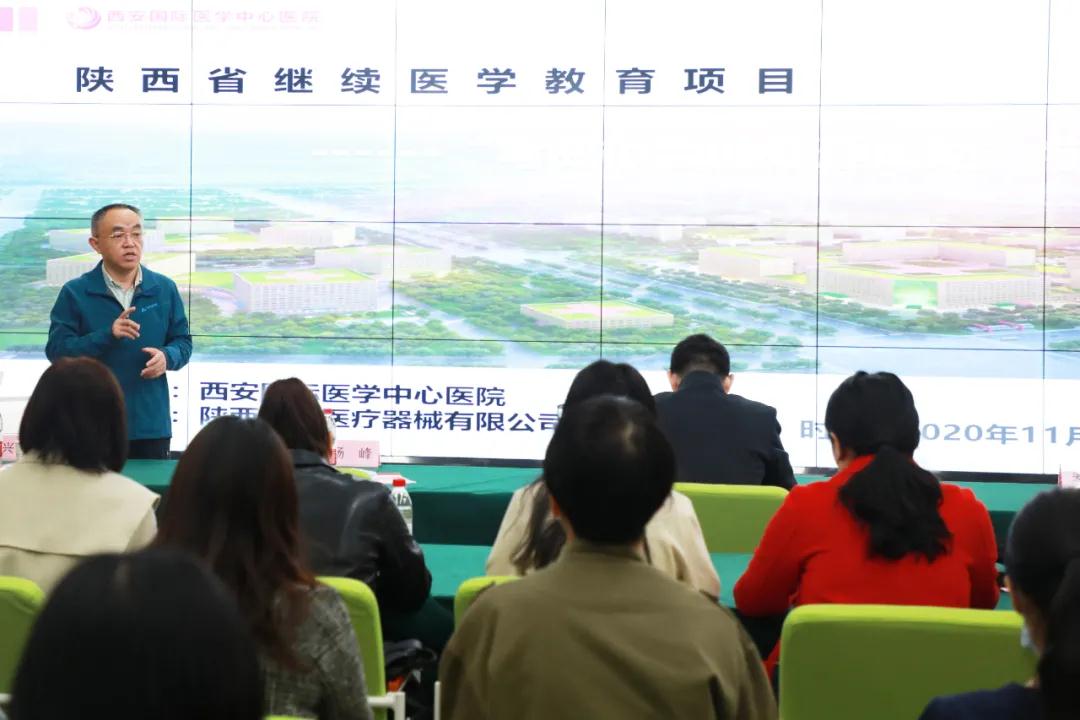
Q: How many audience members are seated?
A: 9